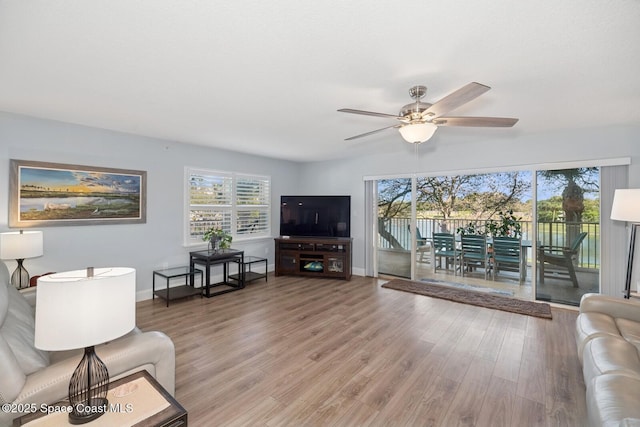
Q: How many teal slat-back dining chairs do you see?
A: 3